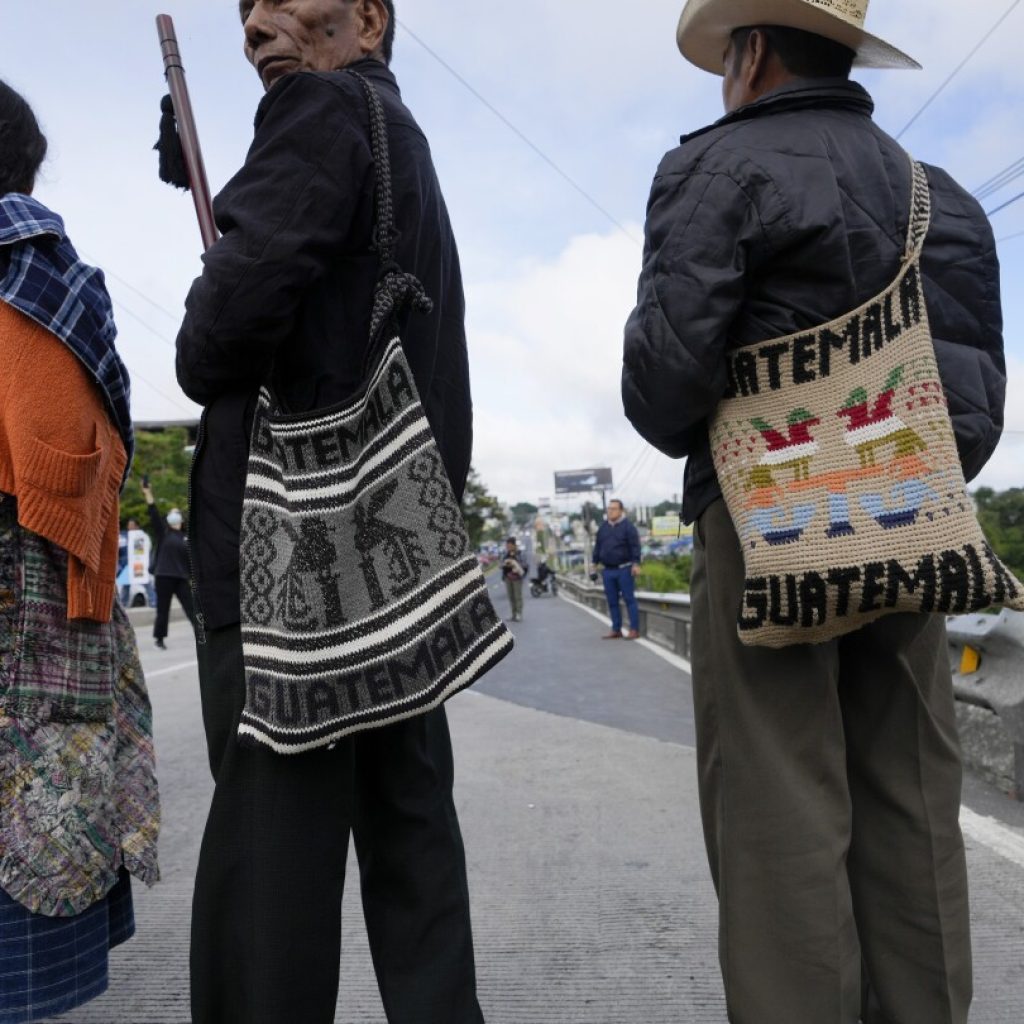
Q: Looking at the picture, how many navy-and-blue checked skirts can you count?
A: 1